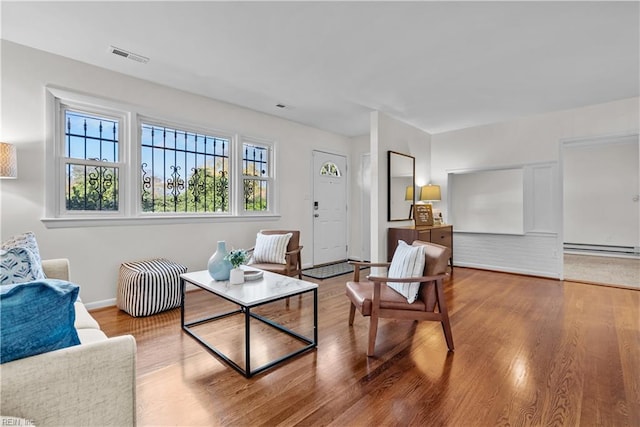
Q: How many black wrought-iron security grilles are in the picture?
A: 3